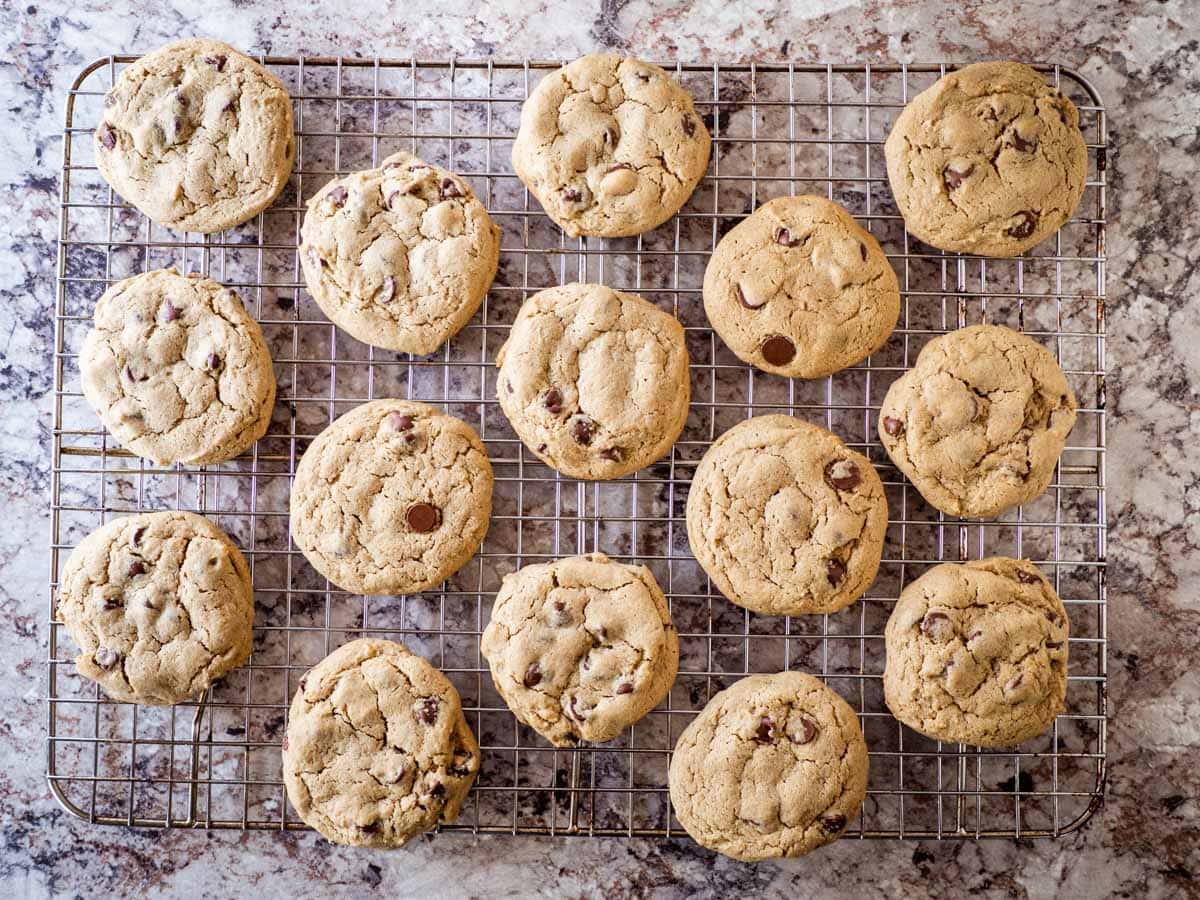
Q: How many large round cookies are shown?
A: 15